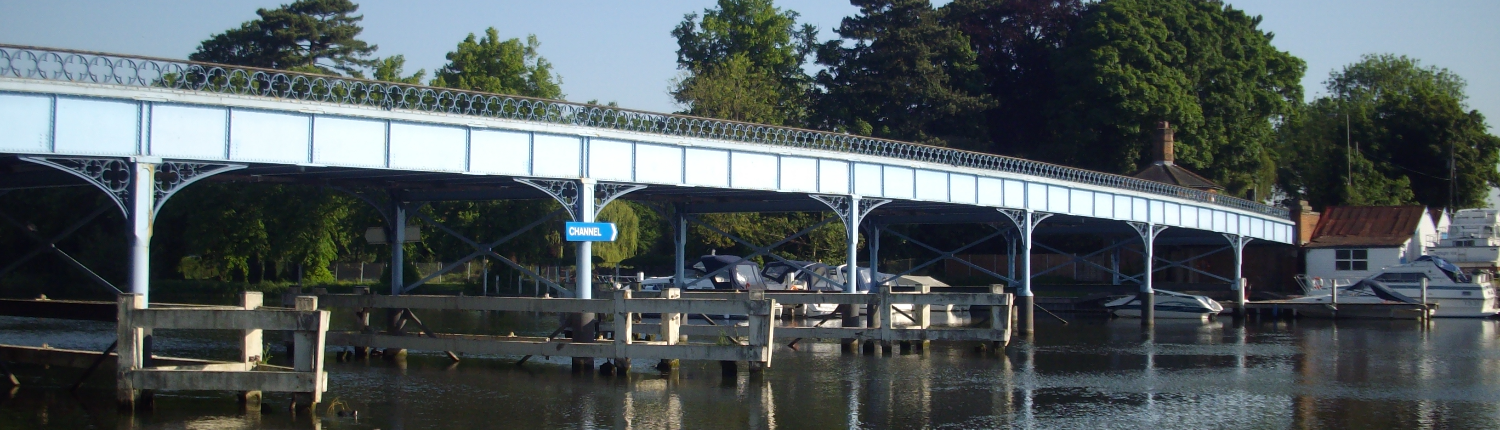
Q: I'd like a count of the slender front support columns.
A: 6